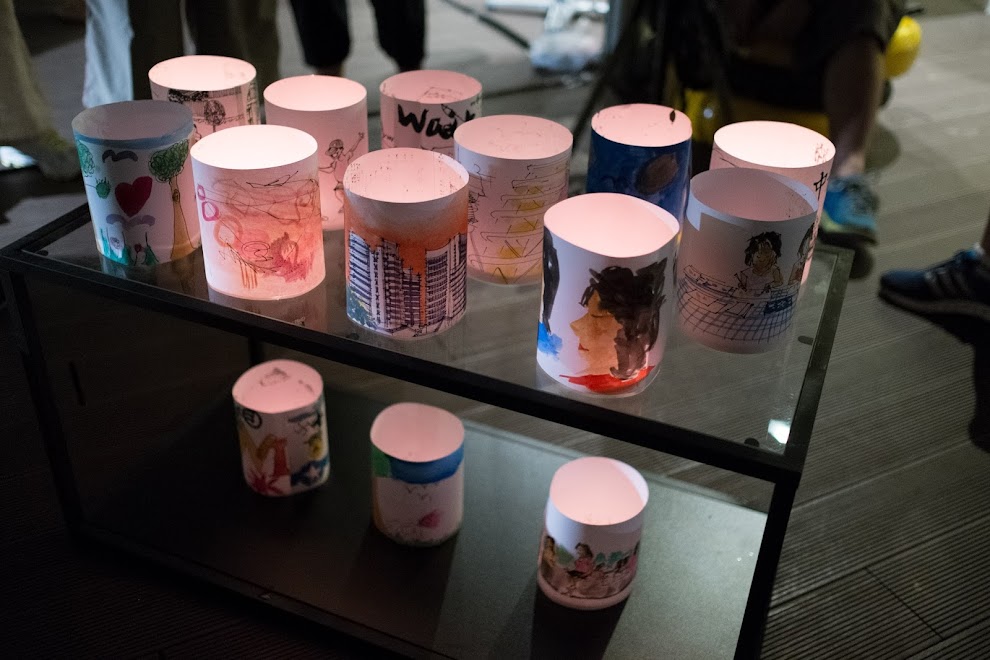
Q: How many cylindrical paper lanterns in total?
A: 14